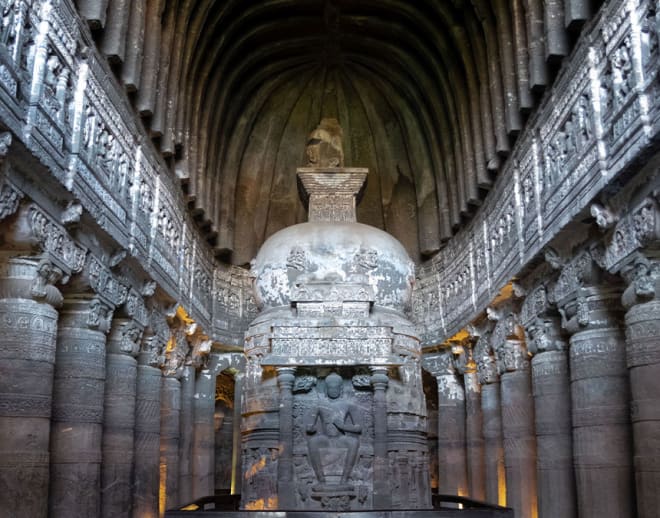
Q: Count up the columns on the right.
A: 7